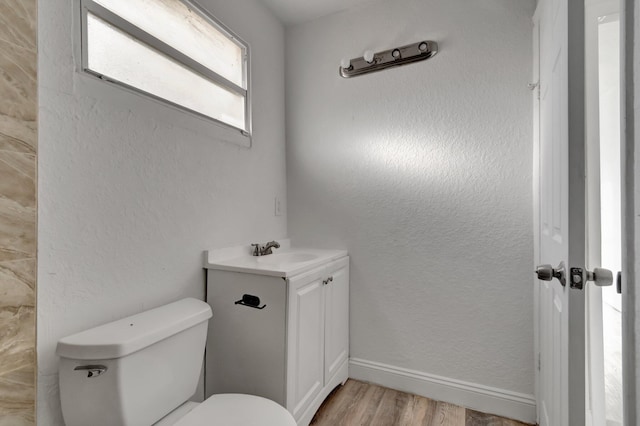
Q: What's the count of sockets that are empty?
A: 2